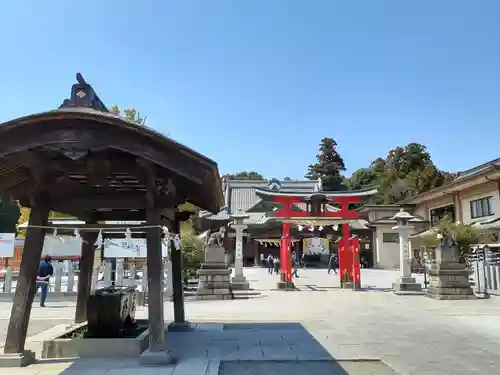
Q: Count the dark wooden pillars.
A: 4